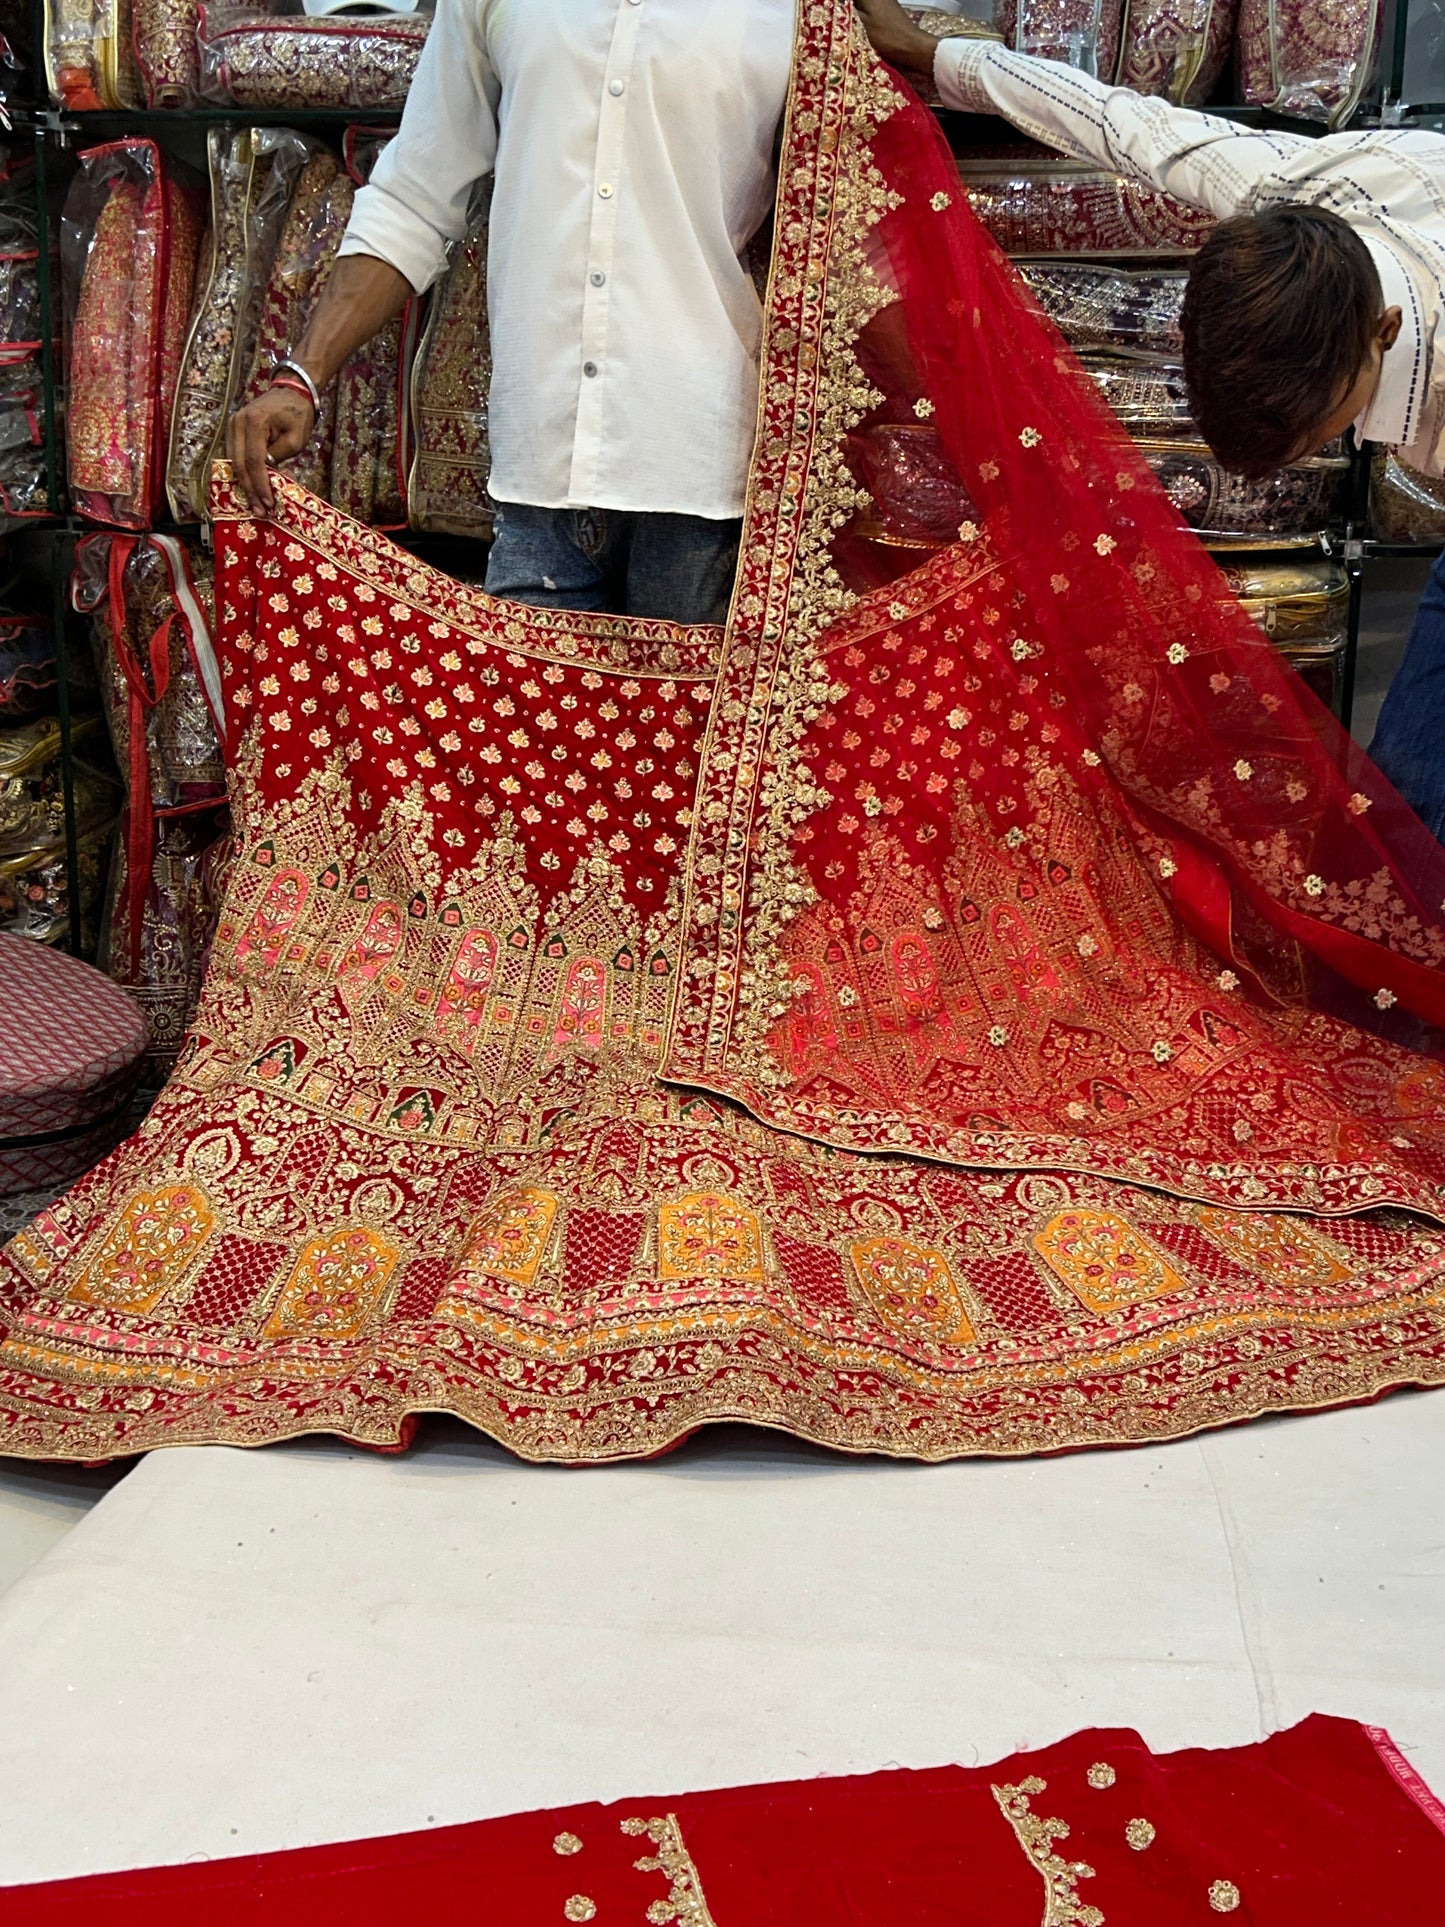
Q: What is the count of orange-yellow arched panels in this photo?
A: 7